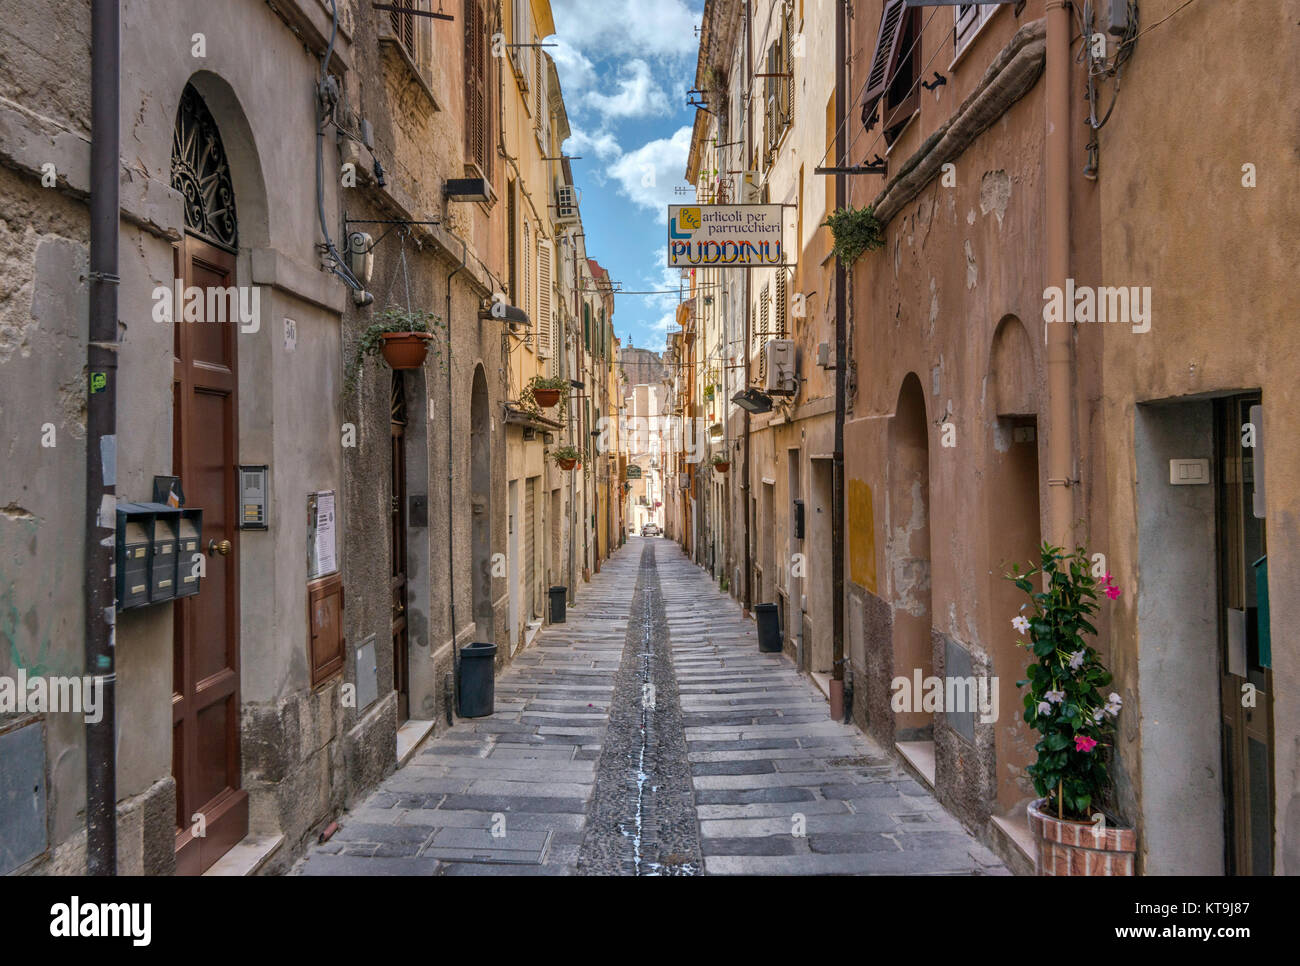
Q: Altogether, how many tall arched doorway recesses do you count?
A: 5